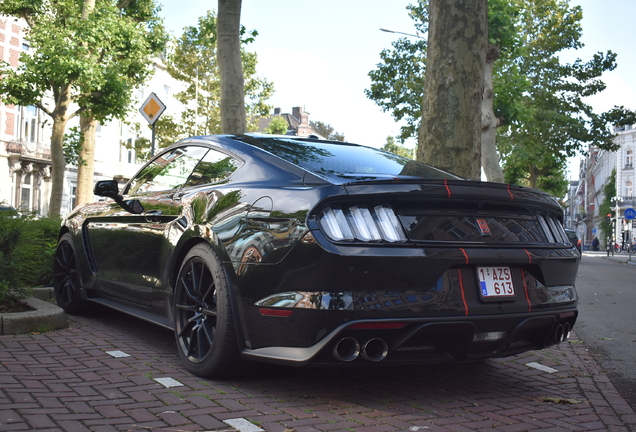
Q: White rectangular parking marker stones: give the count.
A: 4